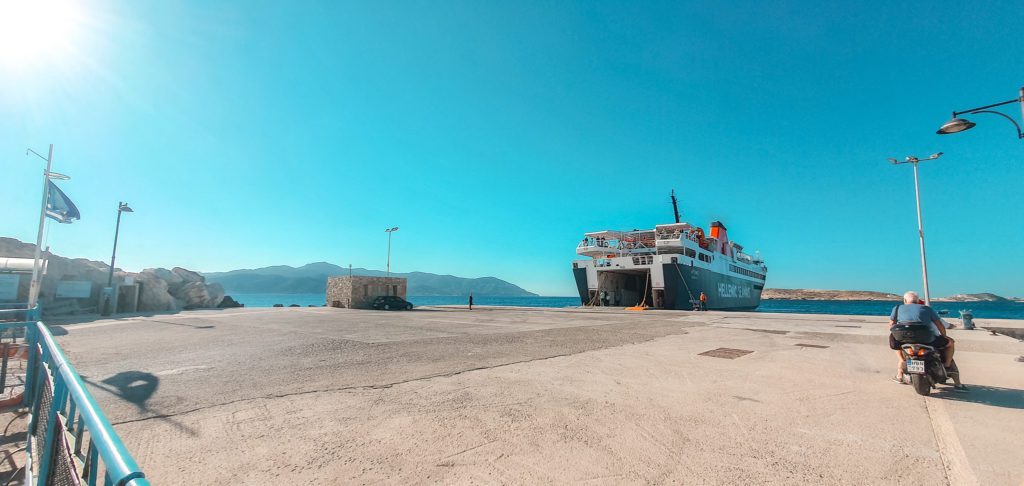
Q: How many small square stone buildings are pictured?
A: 1